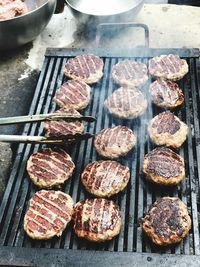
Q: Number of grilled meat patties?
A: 15